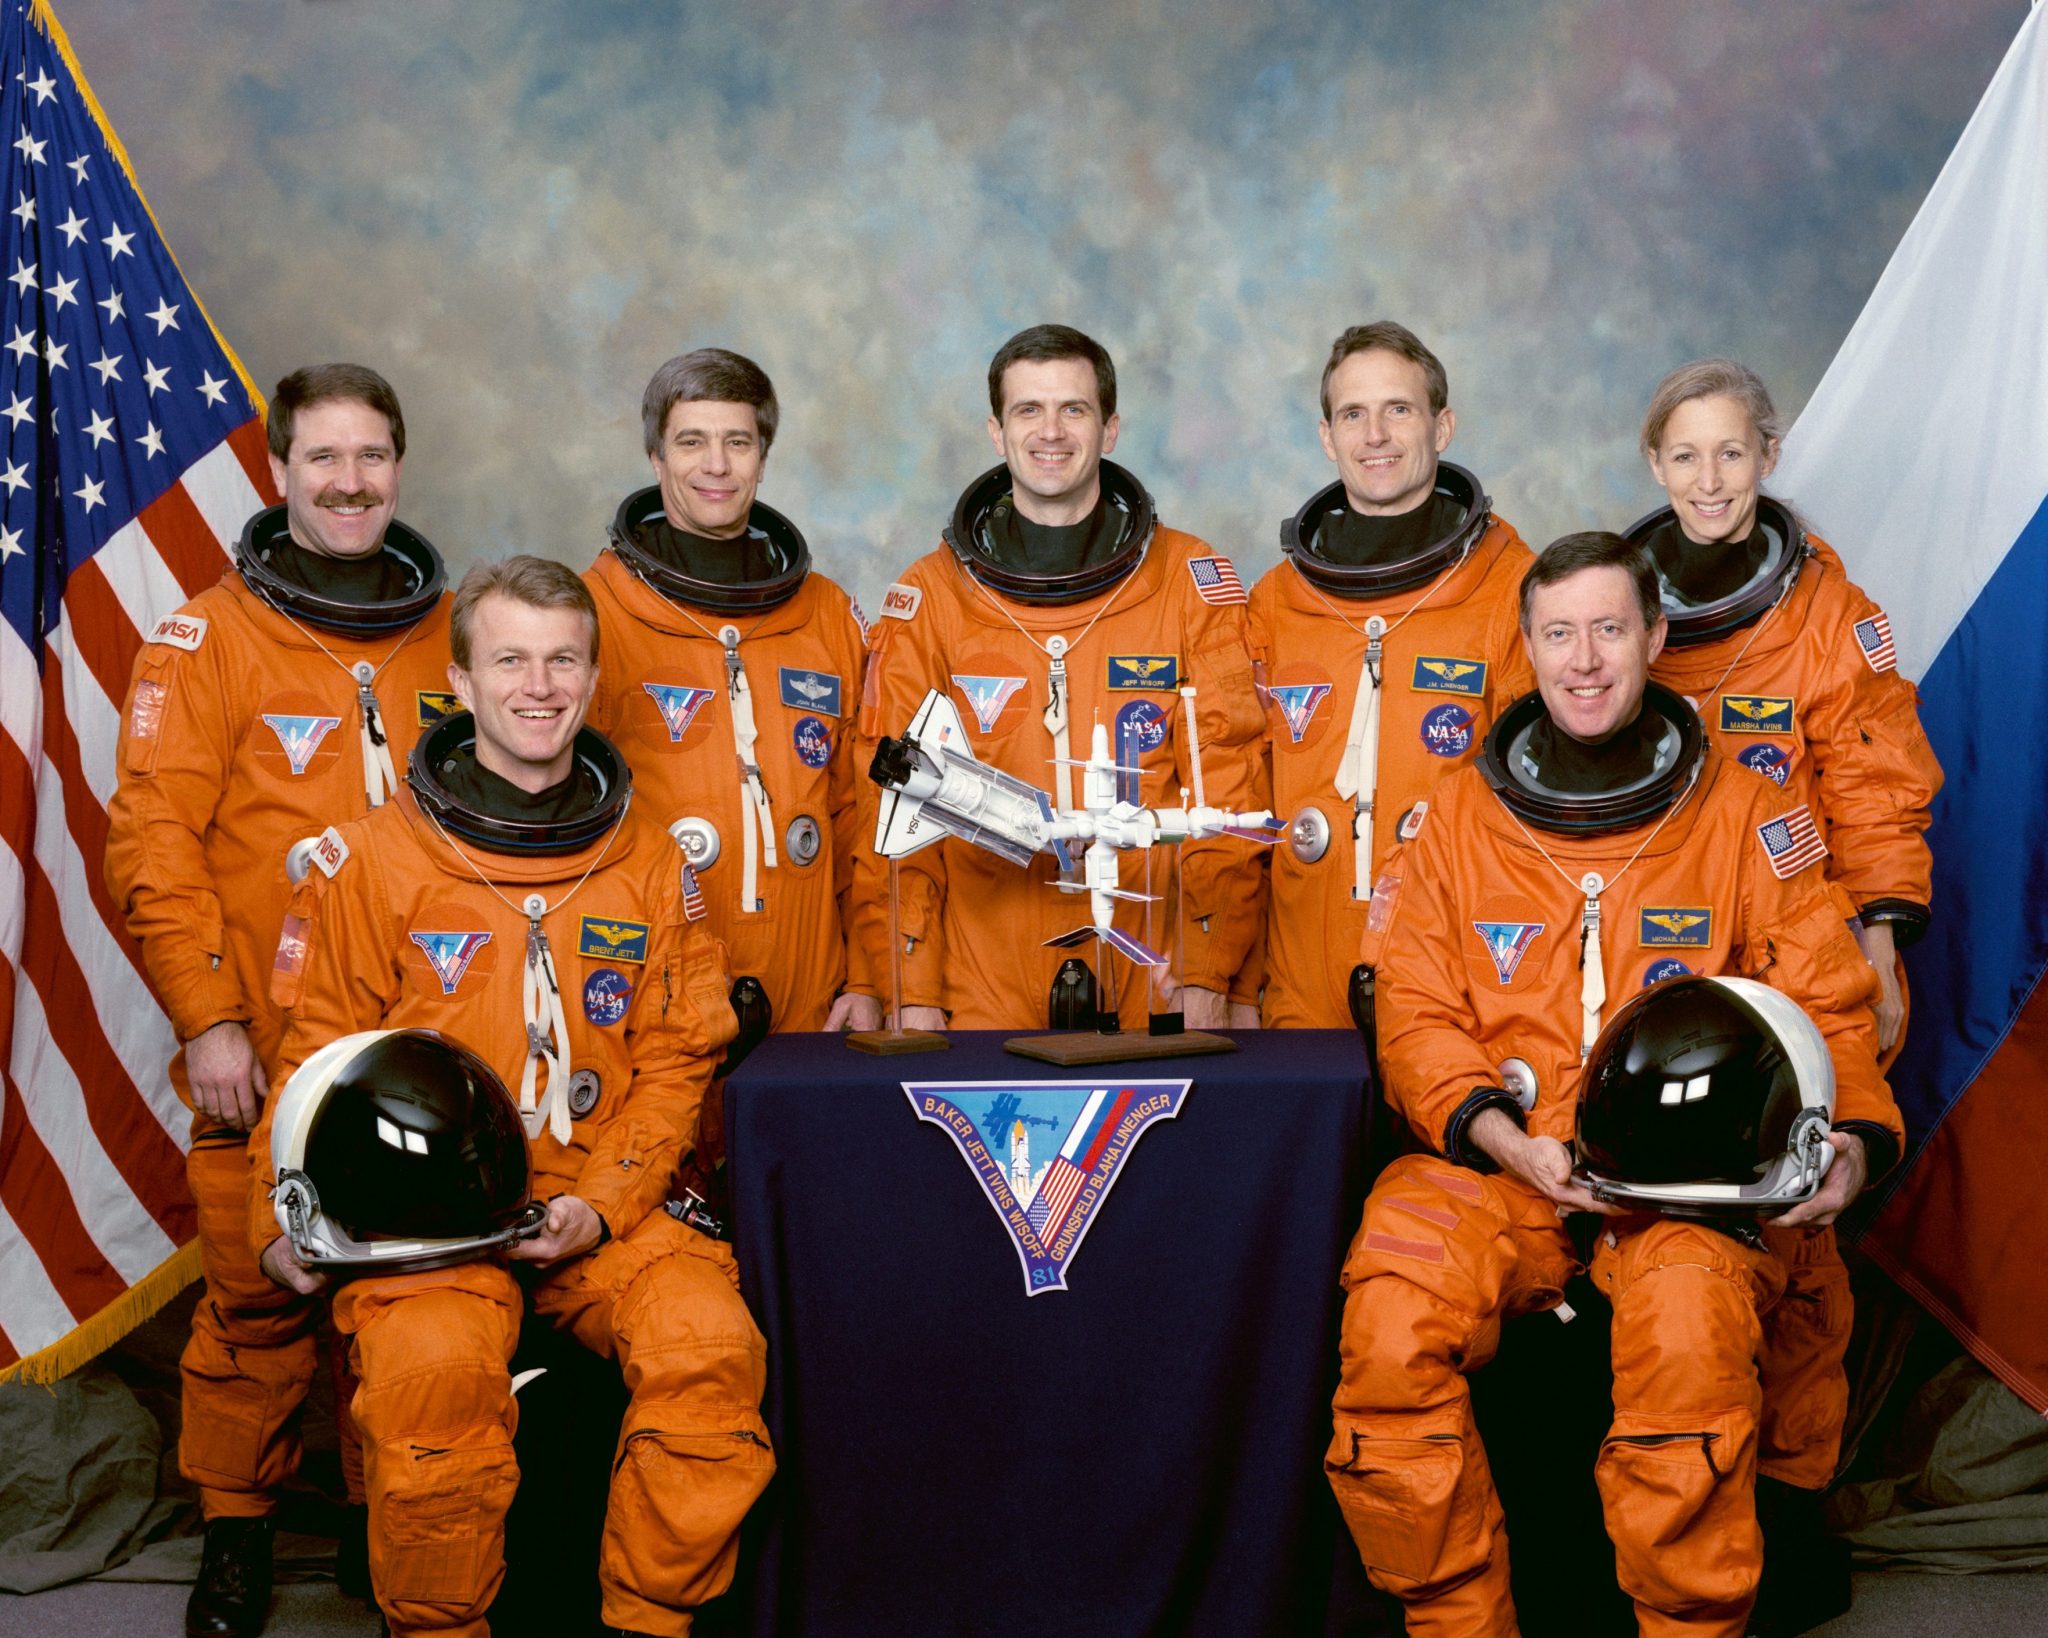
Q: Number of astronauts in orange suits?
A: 7